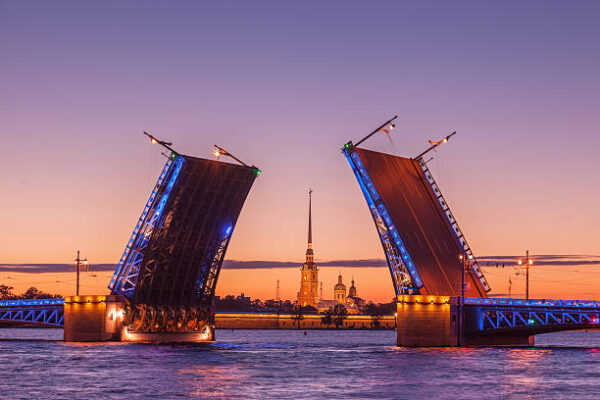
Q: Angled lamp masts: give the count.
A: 4